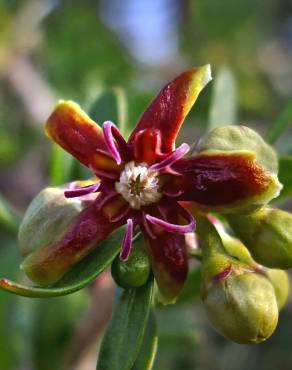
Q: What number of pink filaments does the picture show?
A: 5